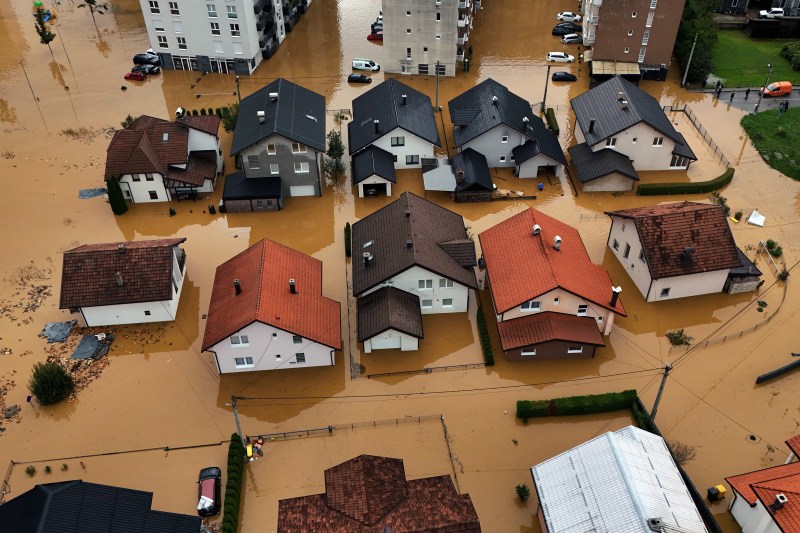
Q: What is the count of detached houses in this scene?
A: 14